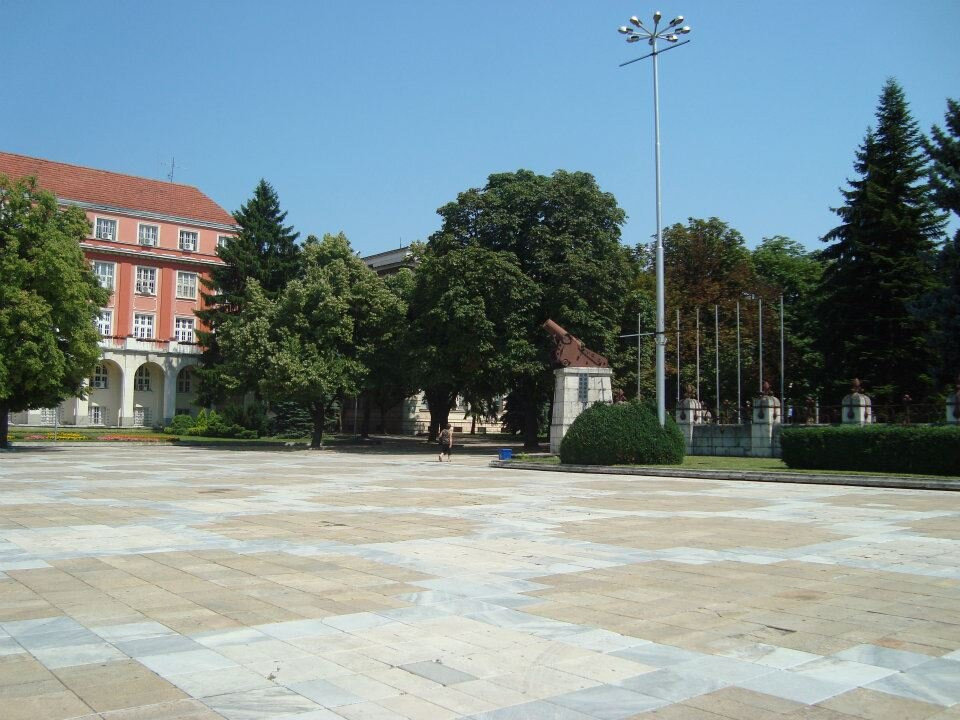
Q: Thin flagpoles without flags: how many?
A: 7